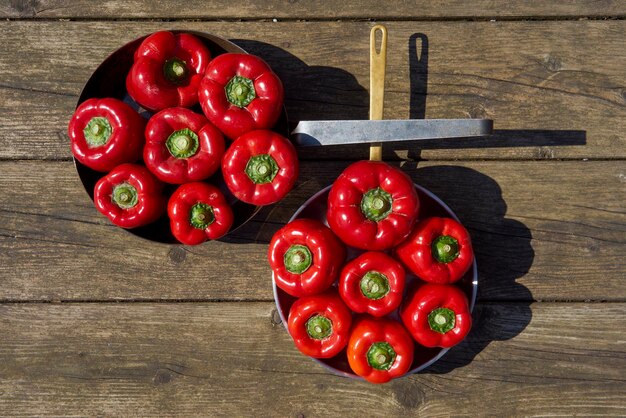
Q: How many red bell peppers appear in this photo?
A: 14